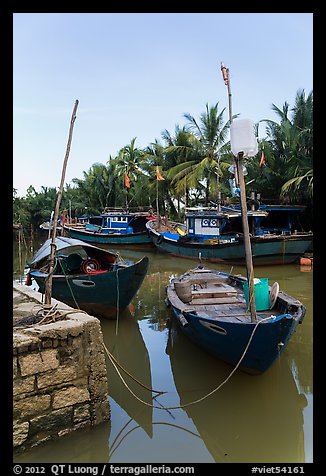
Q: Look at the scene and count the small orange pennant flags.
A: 3